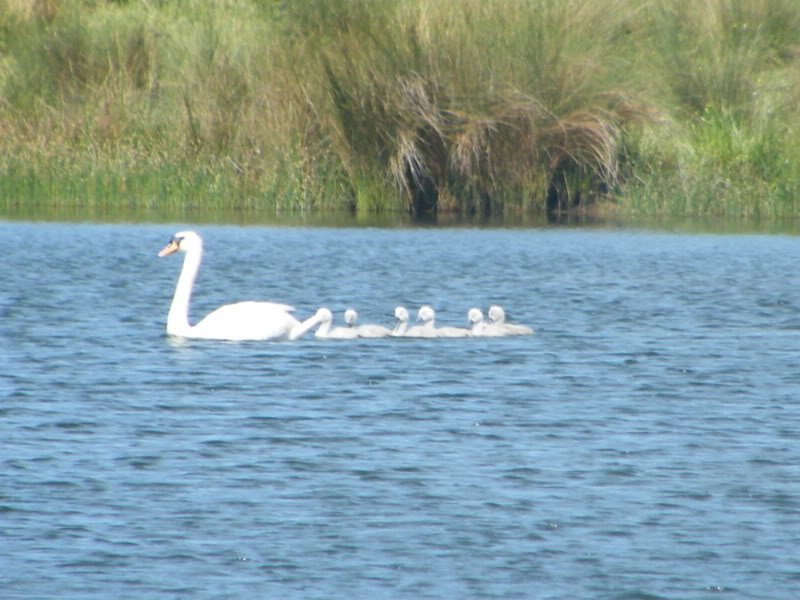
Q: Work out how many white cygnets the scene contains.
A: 6